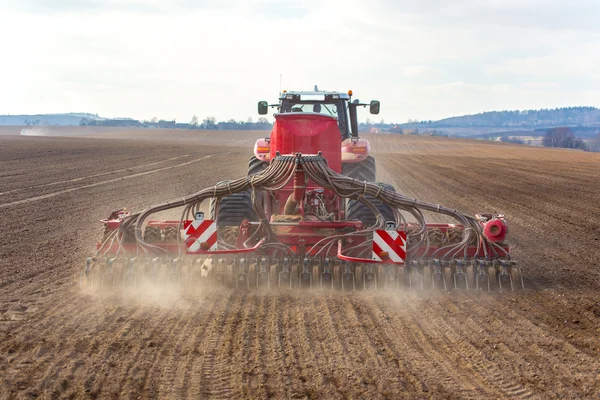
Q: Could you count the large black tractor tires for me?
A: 4